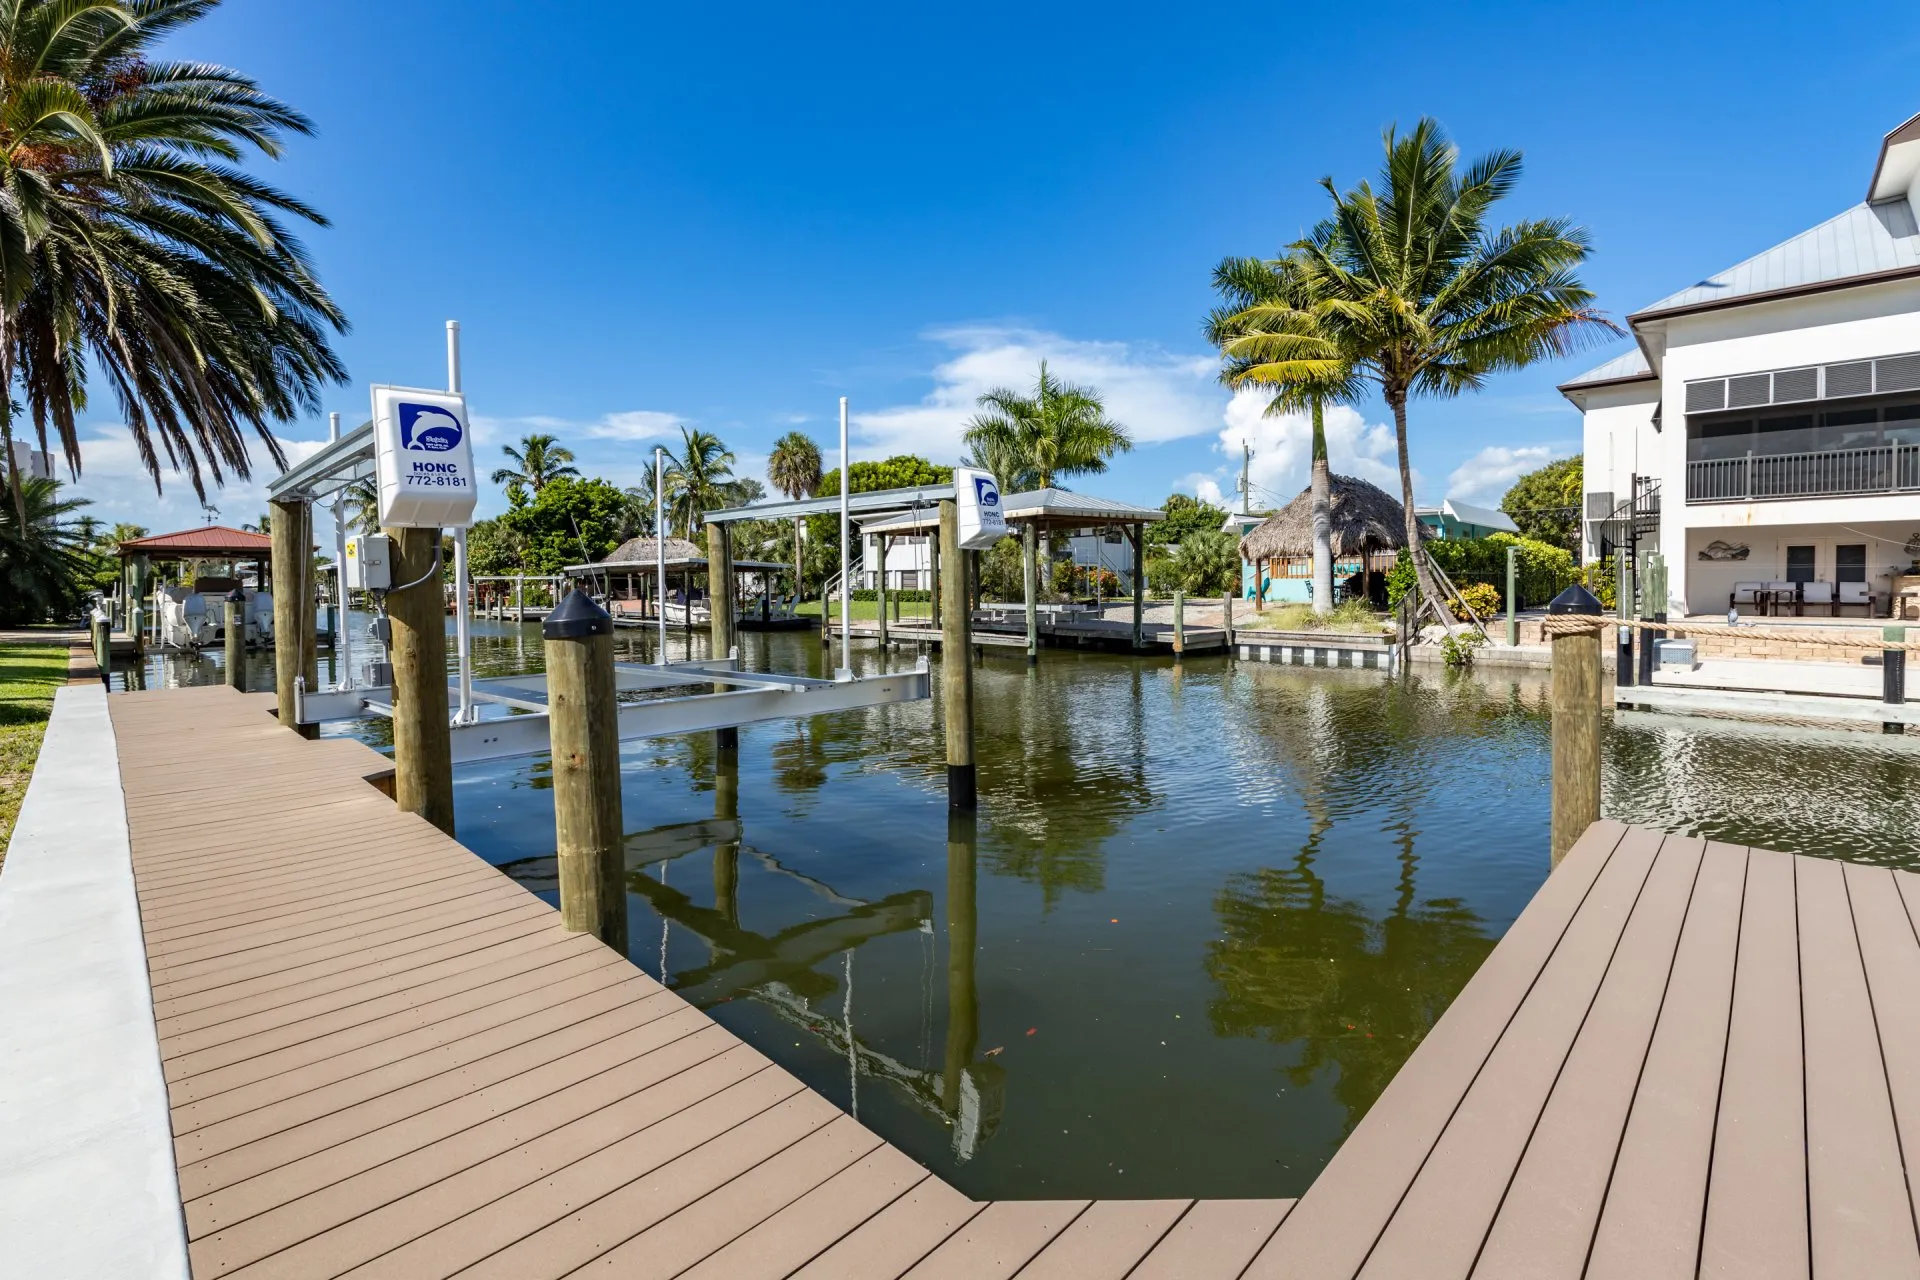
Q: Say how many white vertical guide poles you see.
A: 4